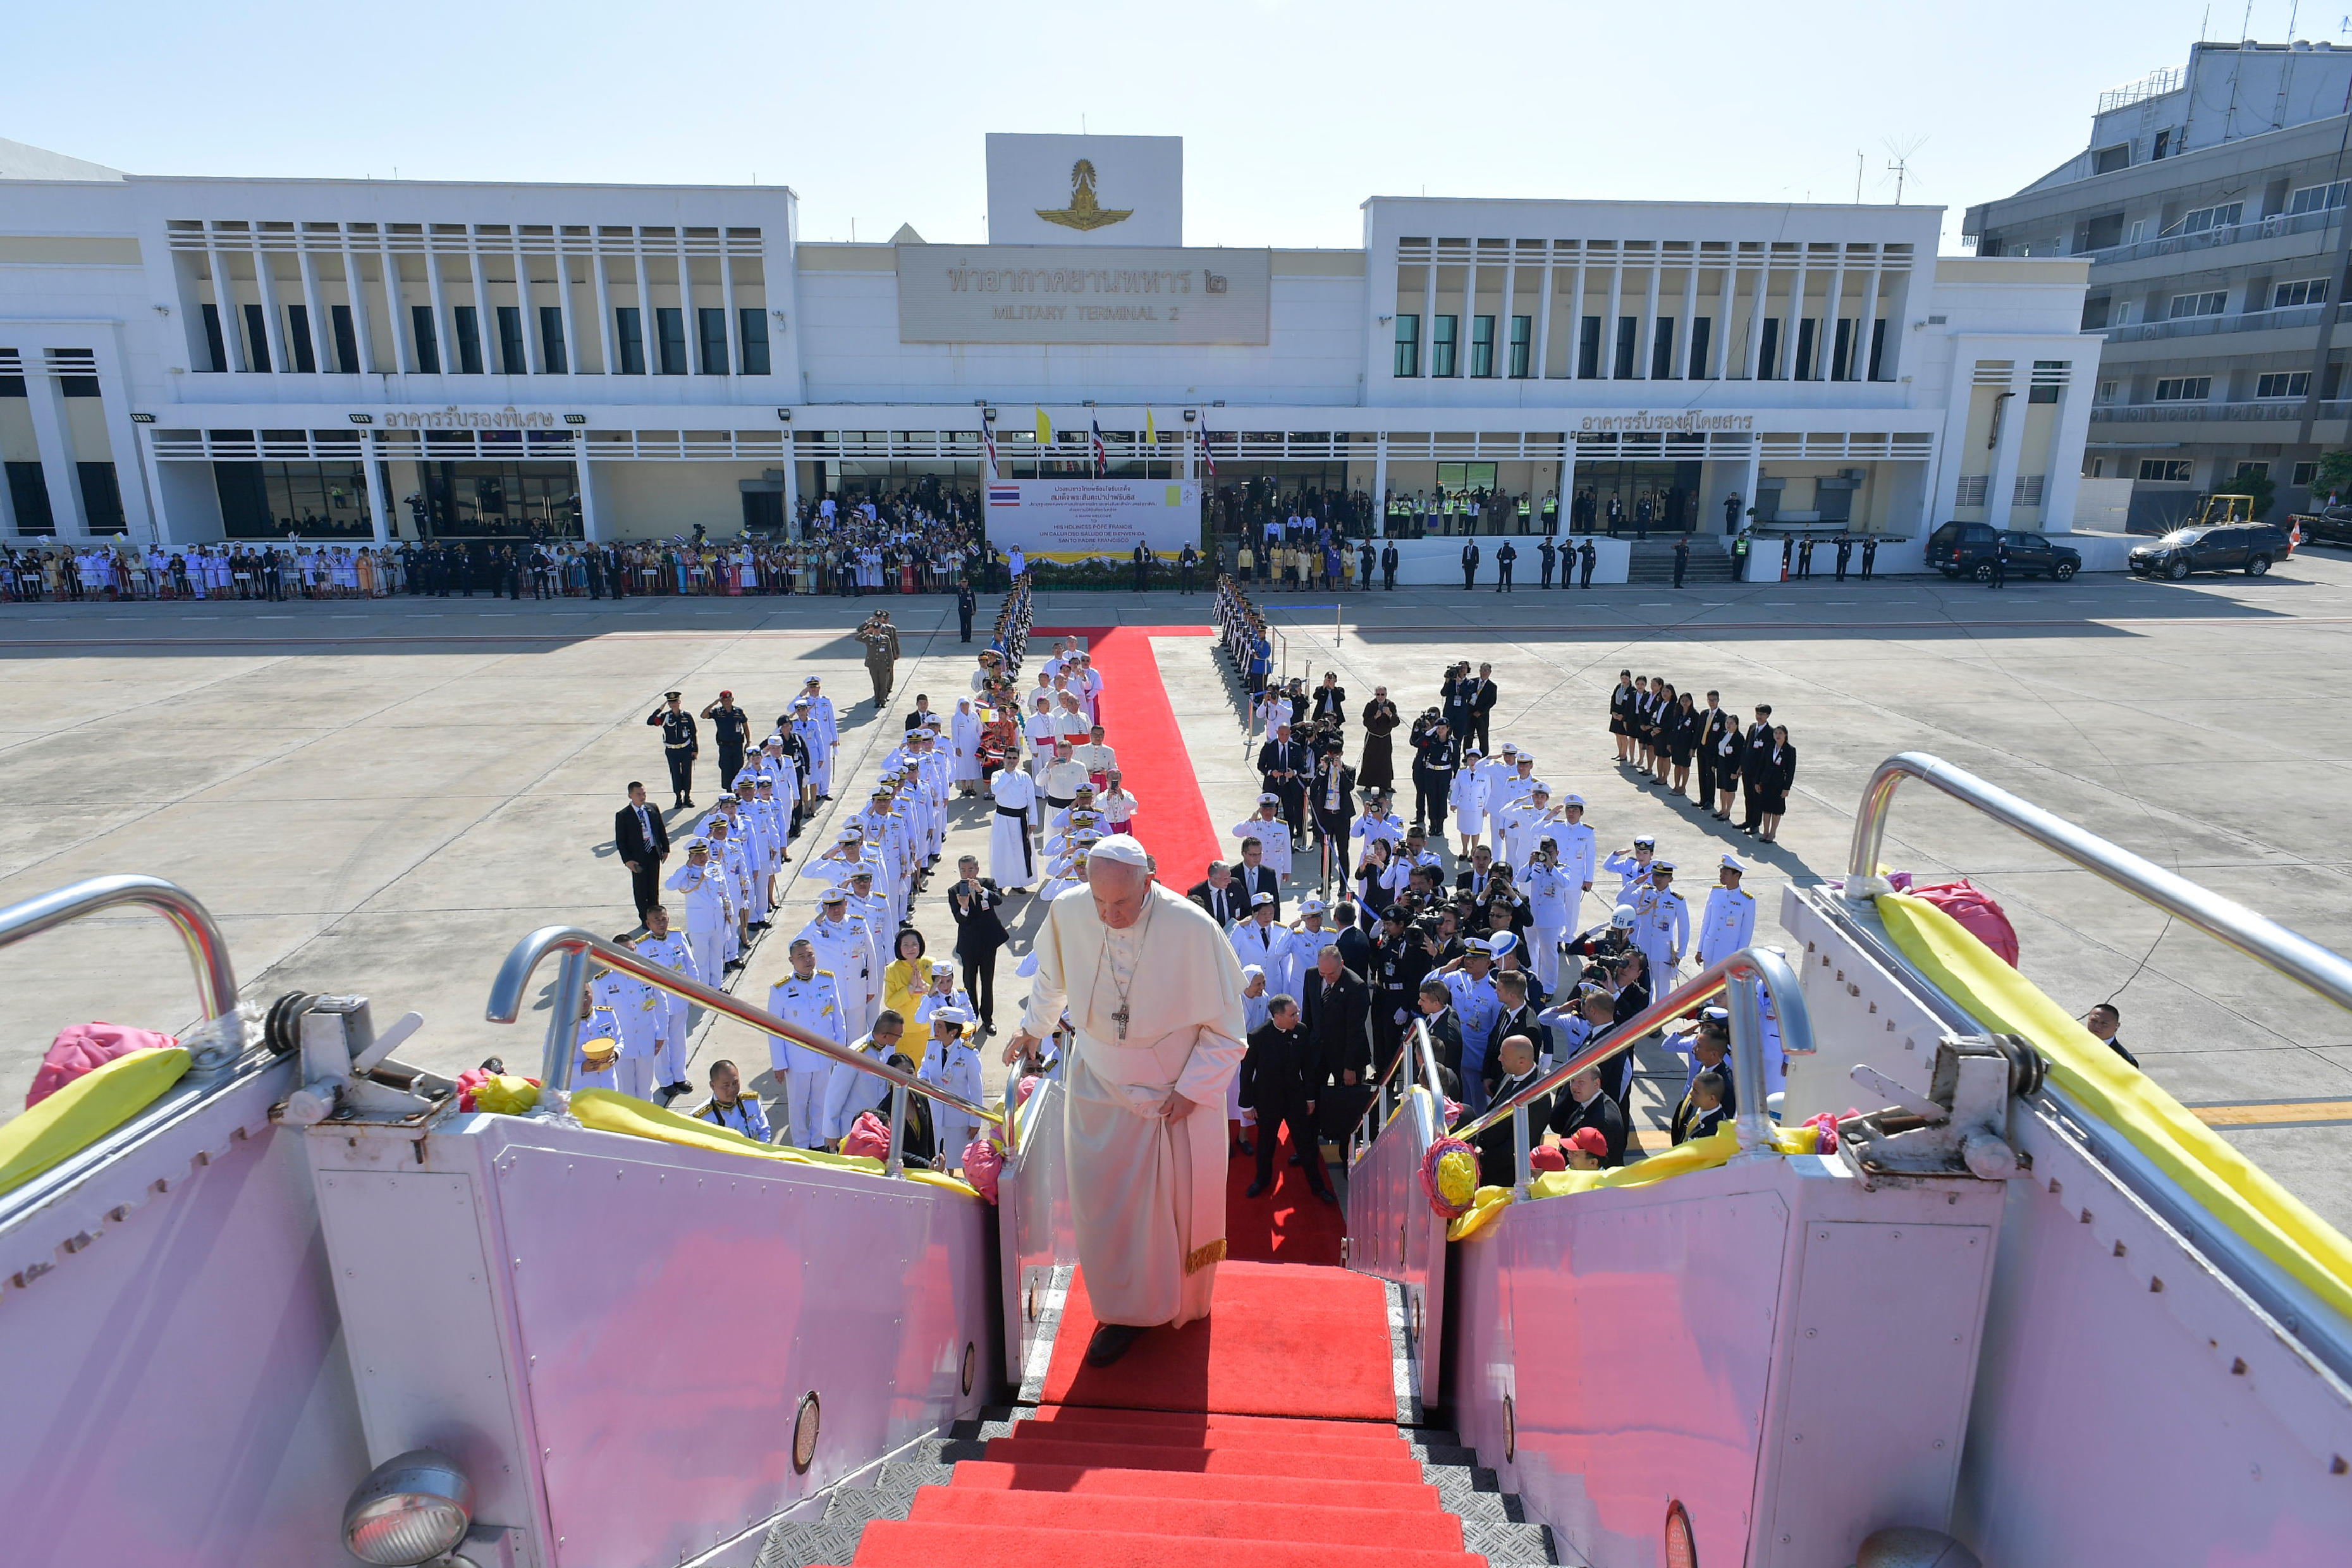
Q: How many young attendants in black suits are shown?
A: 9